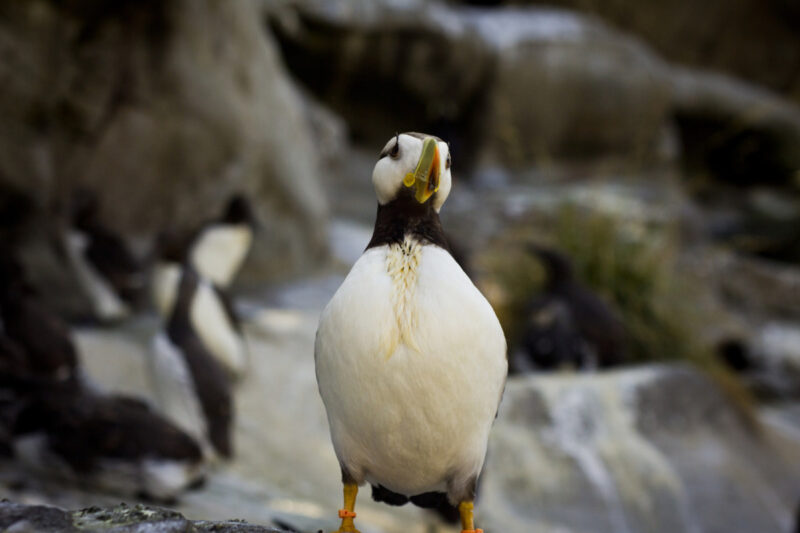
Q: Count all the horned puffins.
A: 1